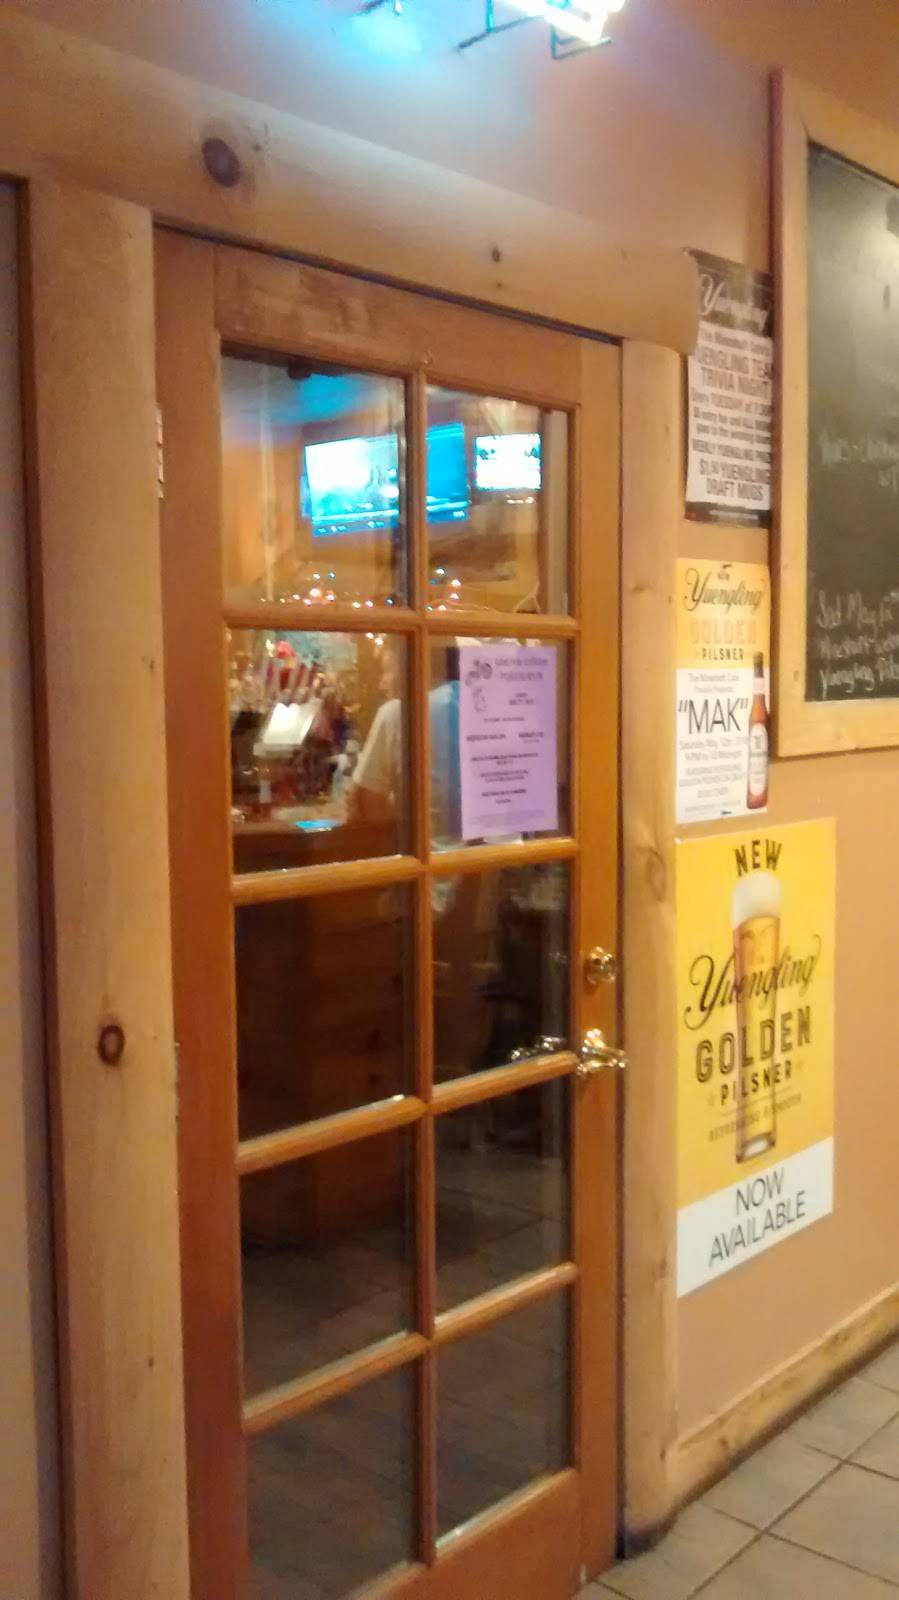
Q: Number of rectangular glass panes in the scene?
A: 10